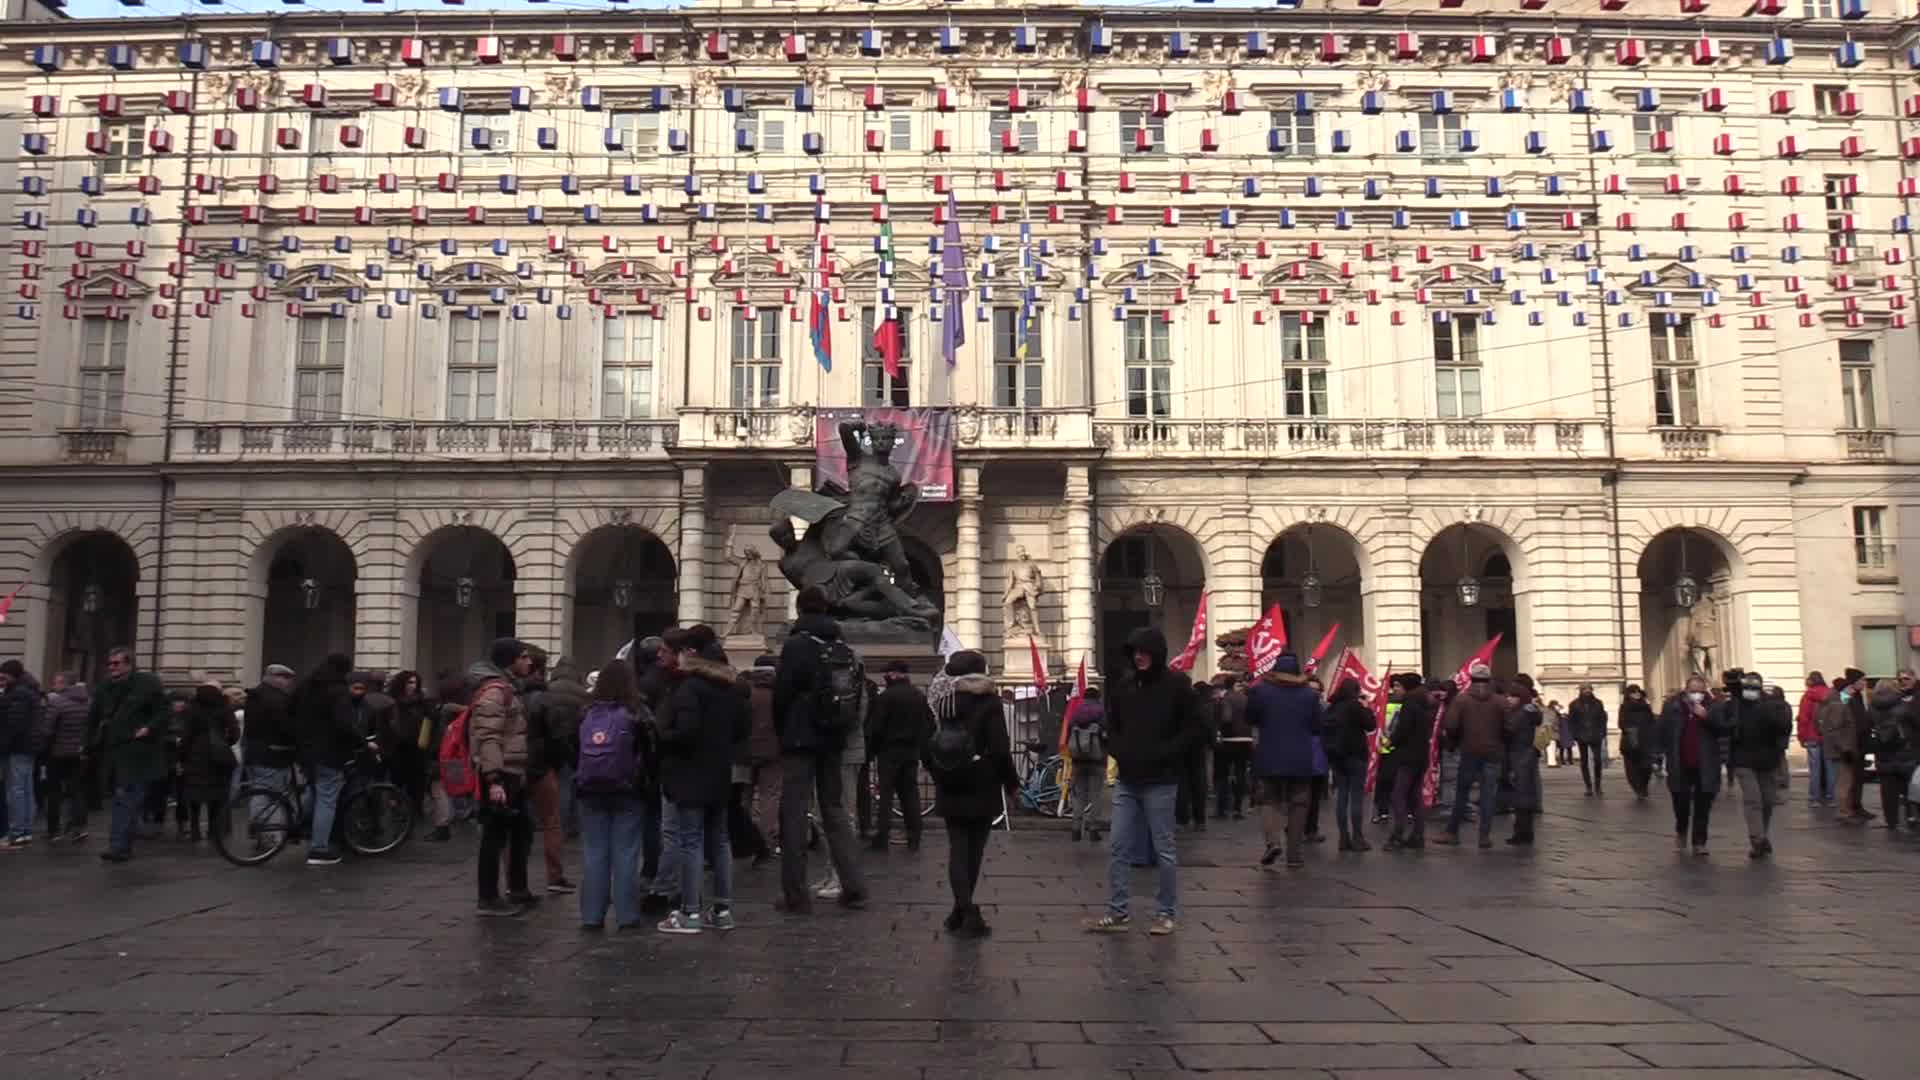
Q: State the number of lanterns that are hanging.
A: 8